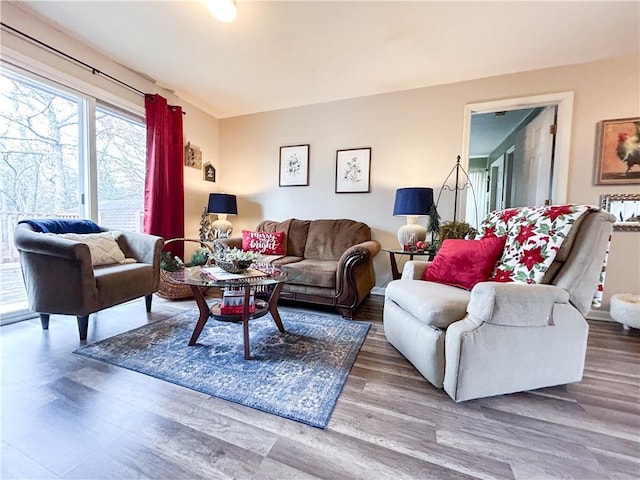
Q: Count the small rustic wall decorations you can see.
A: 2